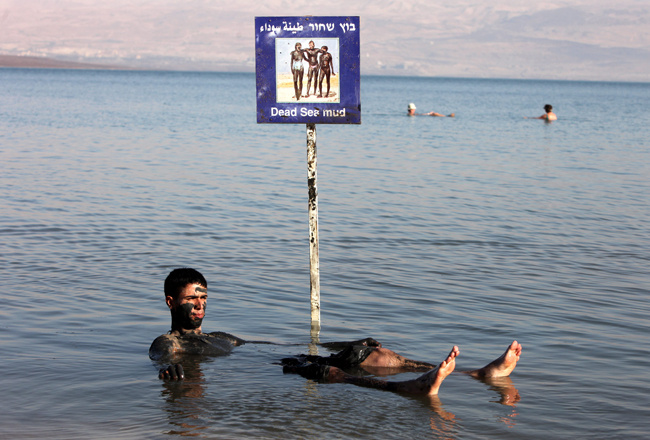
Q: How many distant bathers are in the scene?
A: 2